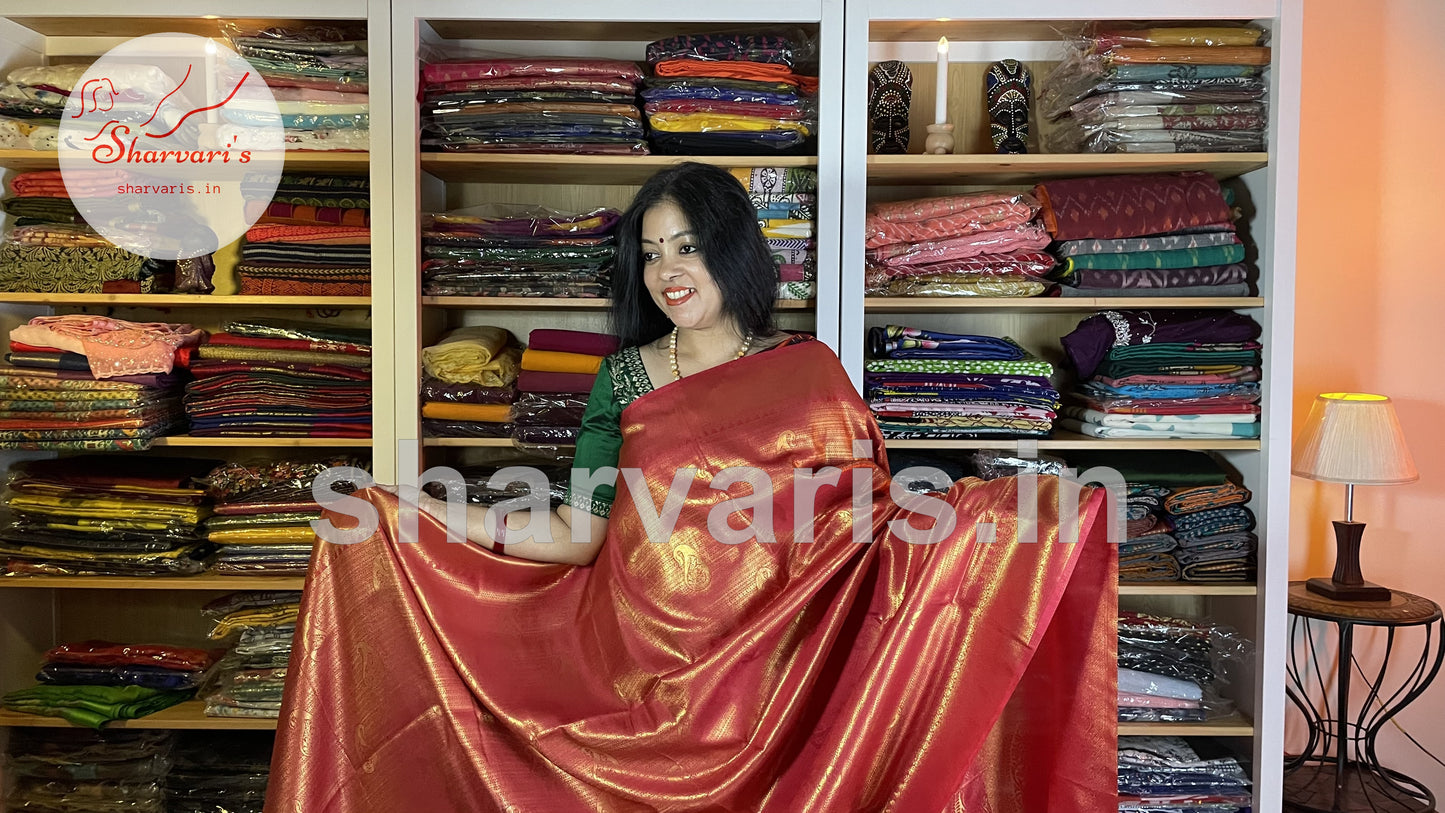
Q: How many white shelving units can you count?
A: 3